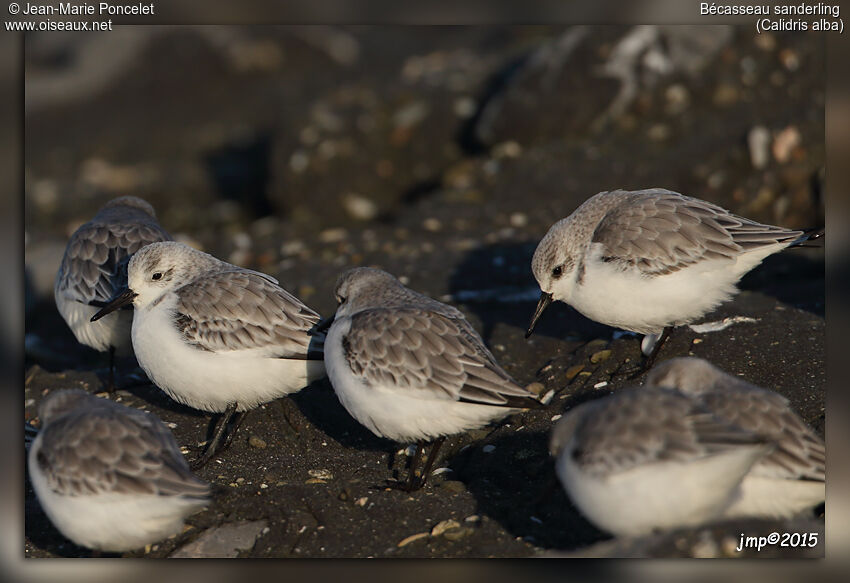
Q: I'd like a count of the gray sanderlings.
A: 7